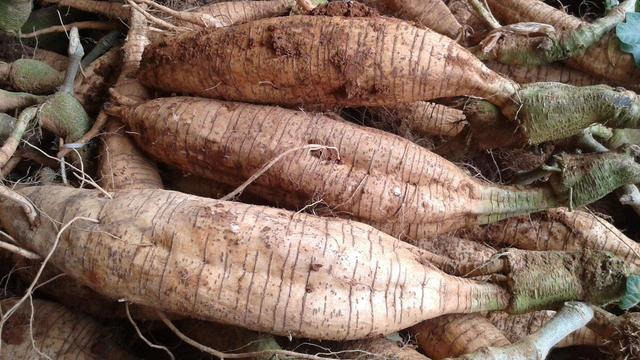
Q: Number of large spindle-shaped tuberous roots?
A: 3